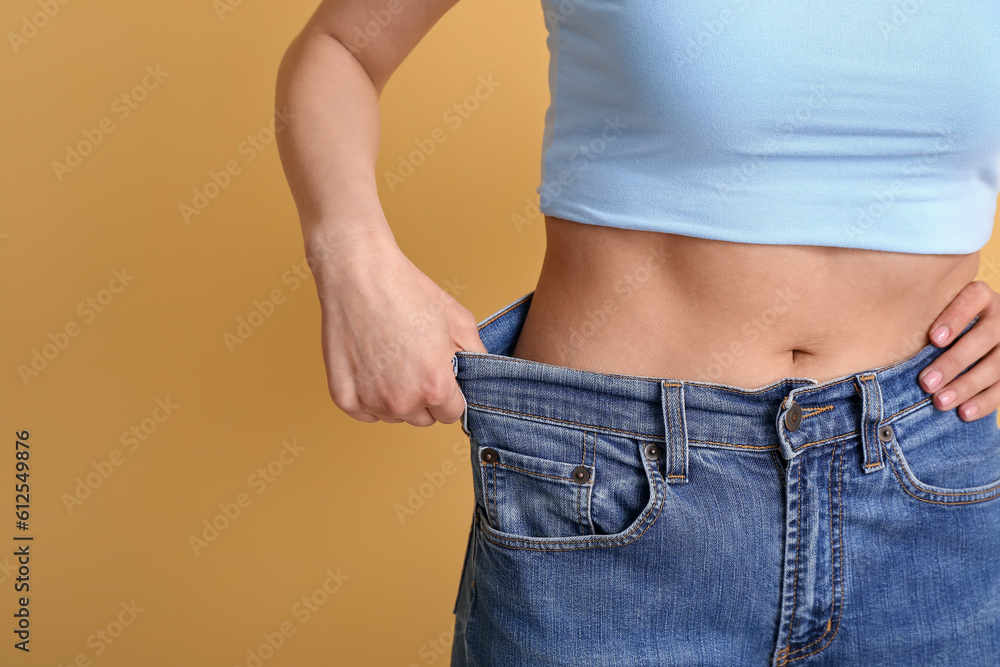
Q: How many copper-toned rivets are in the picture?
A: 4